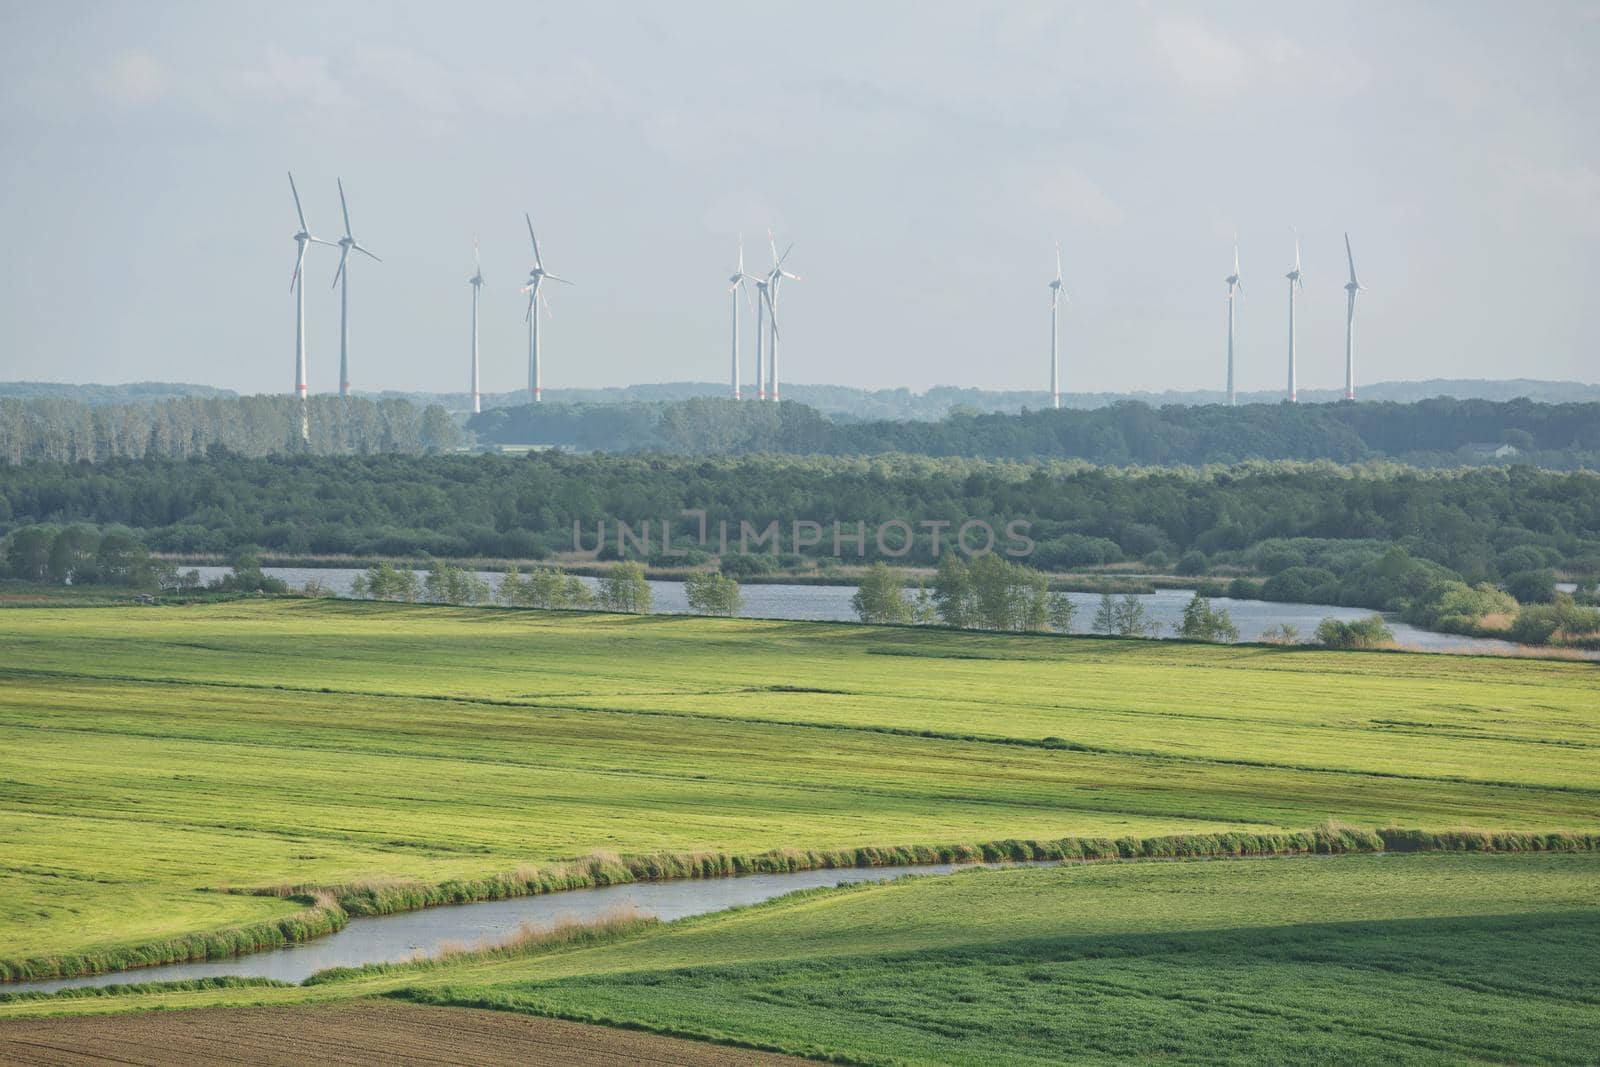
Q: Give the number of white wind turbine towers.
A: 12